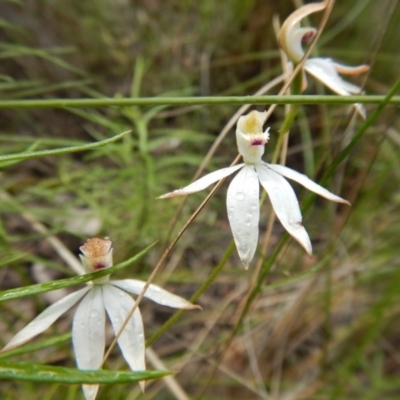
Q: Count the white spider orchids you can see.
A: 3